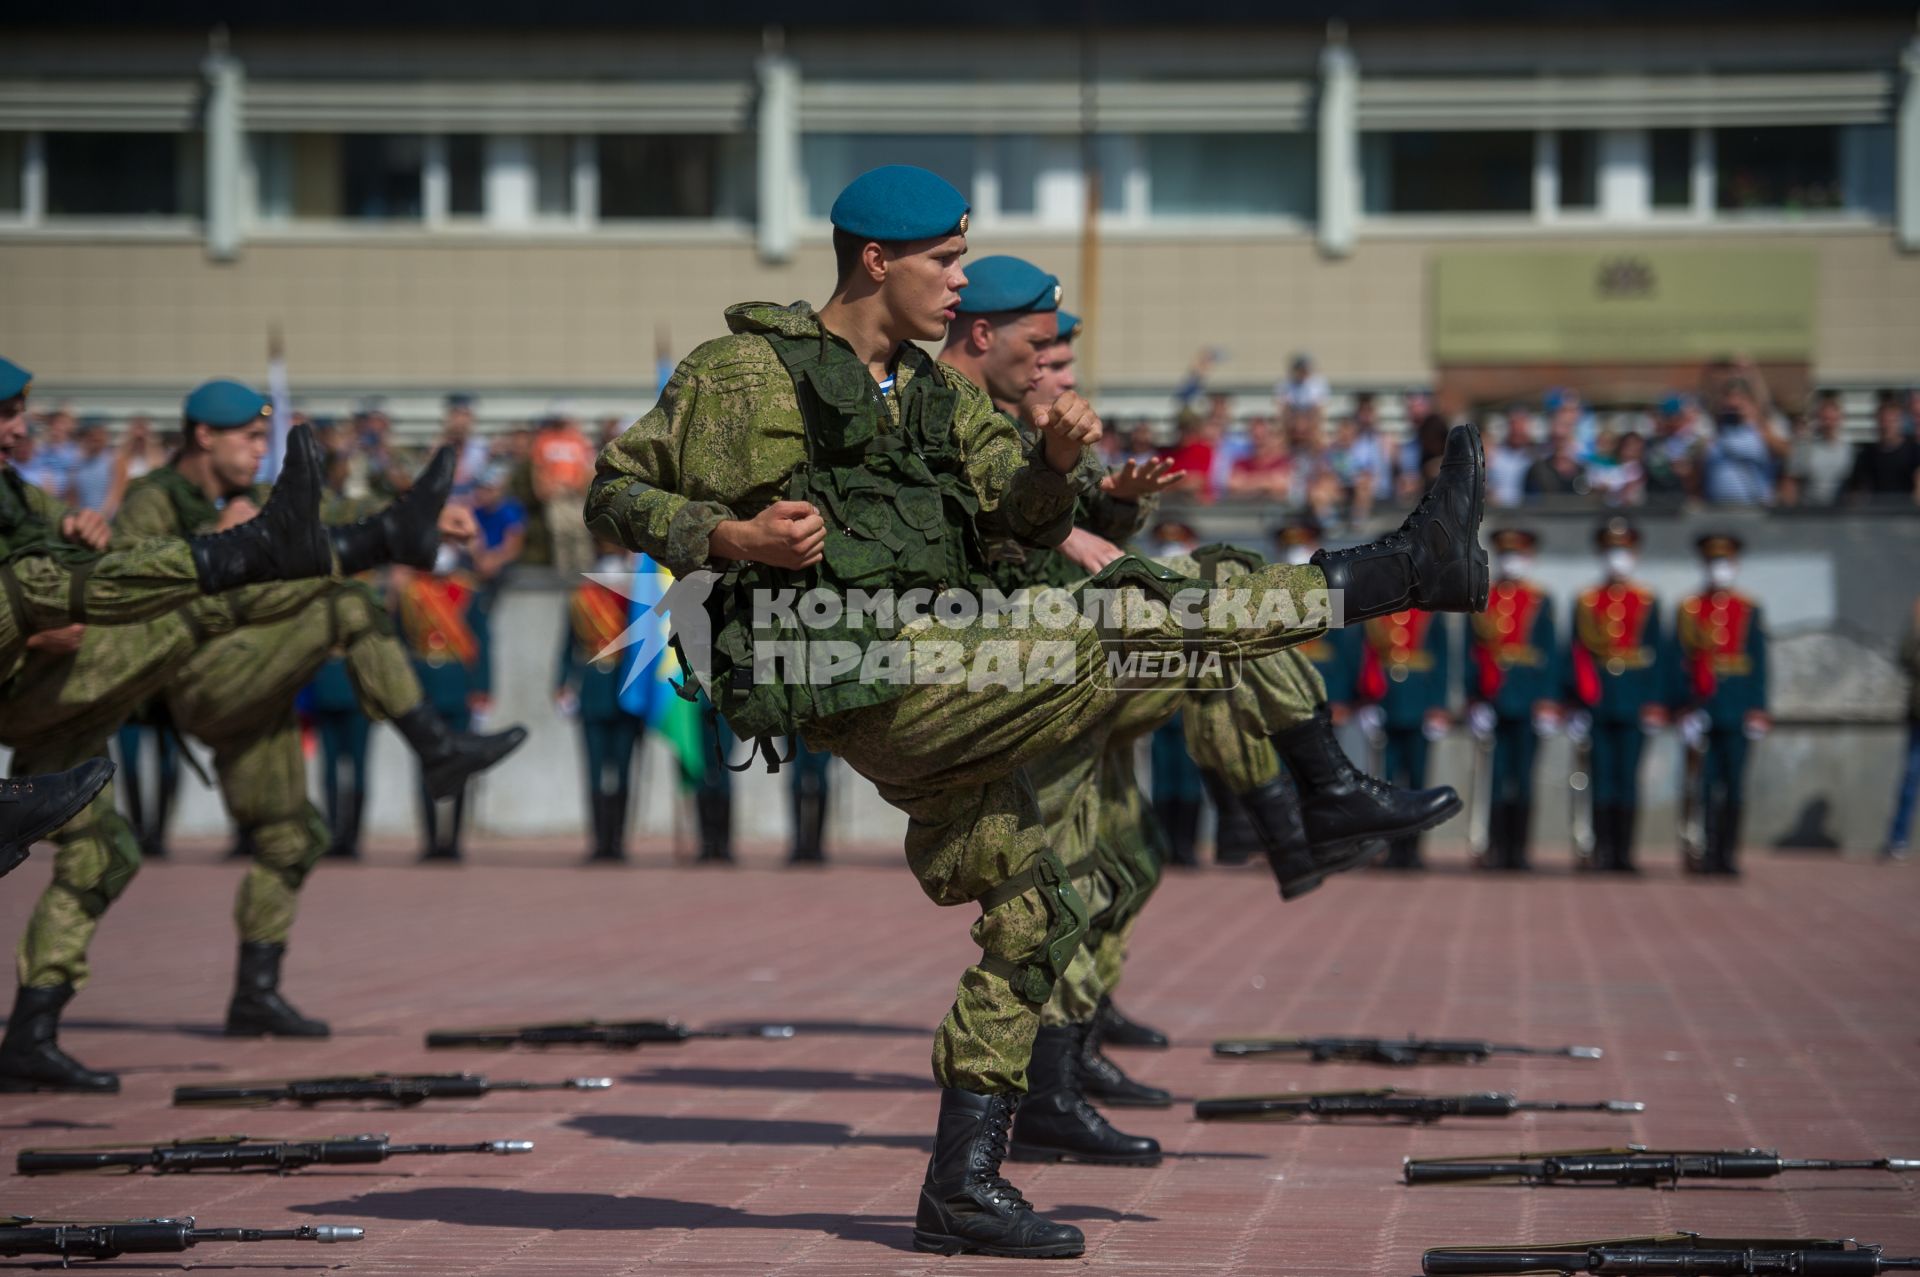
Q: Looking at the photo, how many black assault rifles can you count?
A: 8